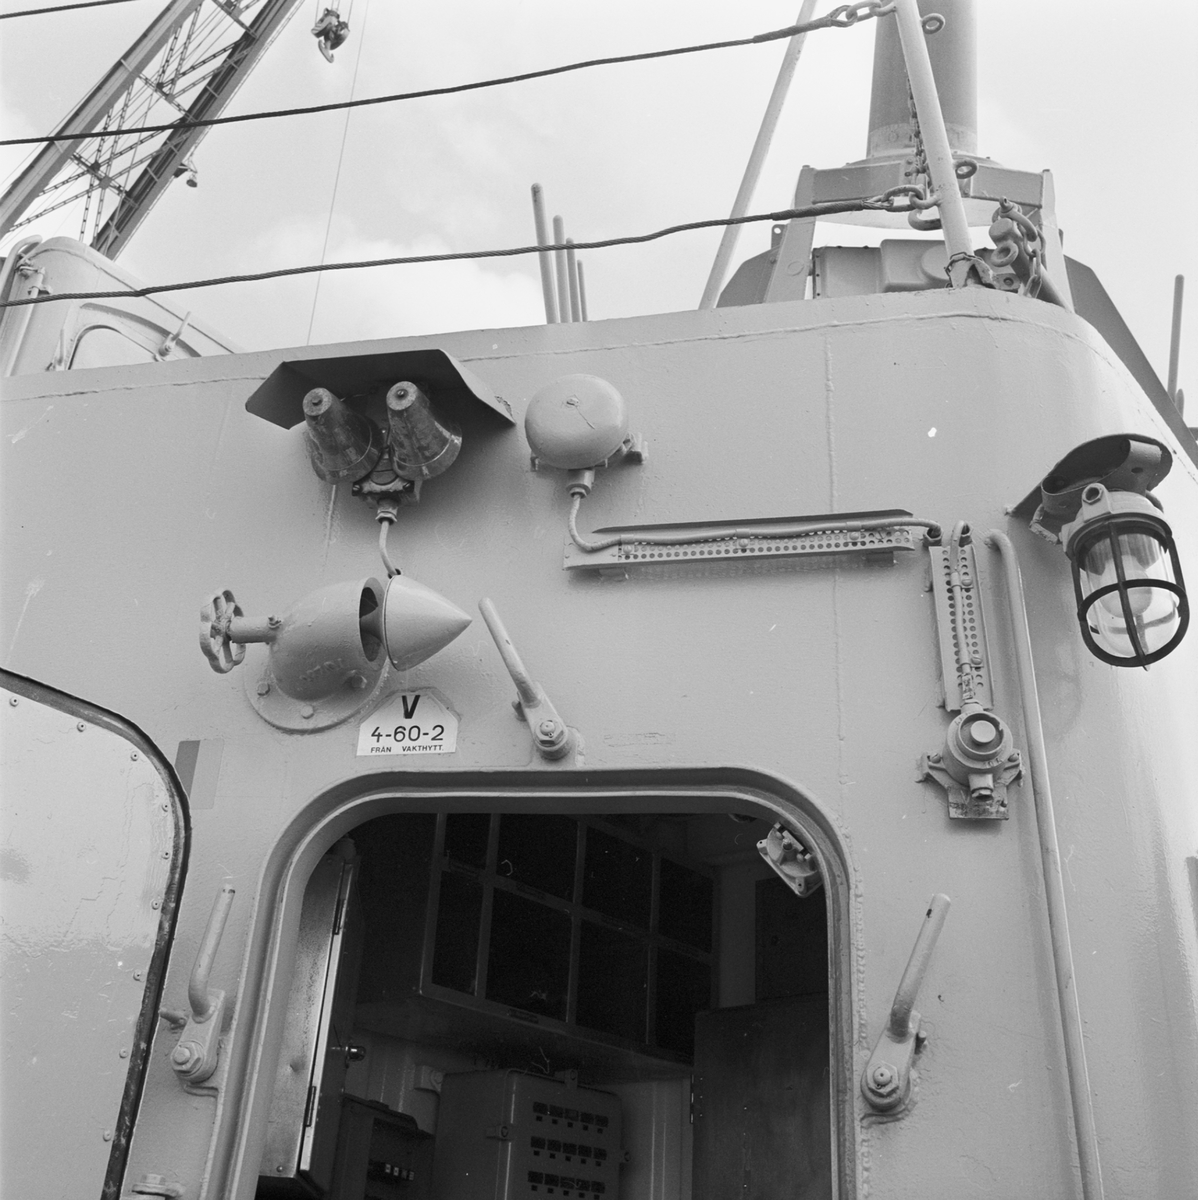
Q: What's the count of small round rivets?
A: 9